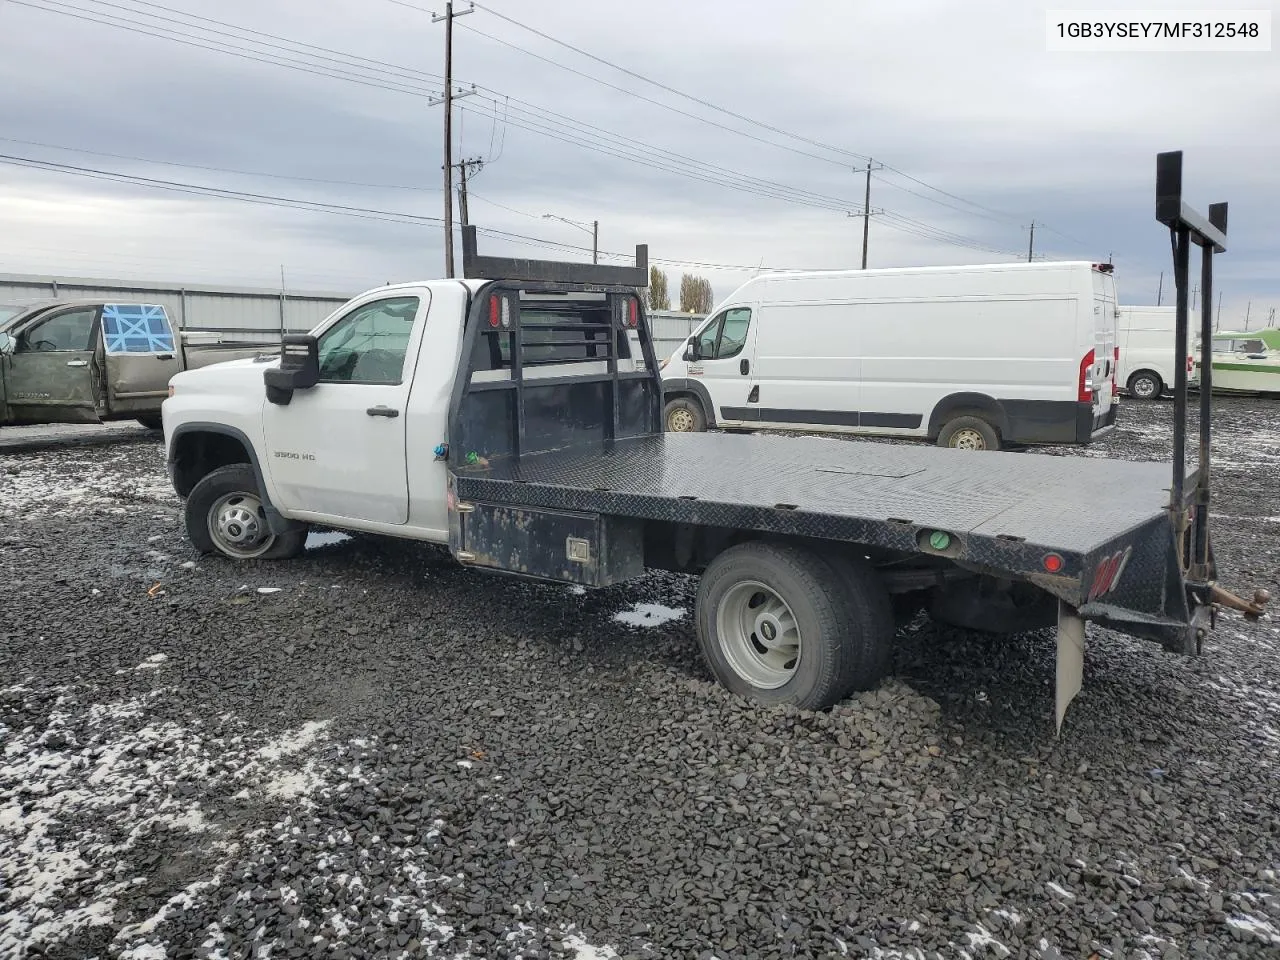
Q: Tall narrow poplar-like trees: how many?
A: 2